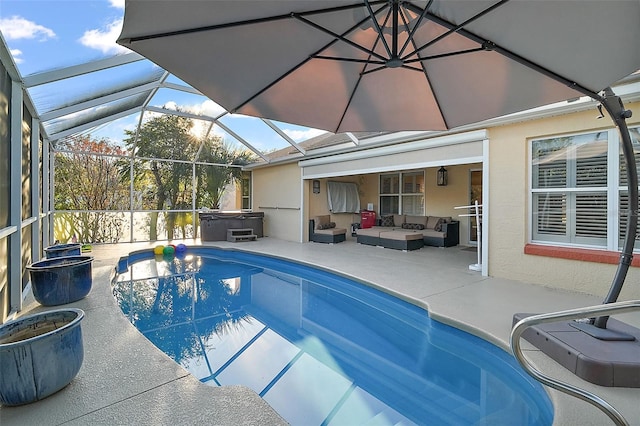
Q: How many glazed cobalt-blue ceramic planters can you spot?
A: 3